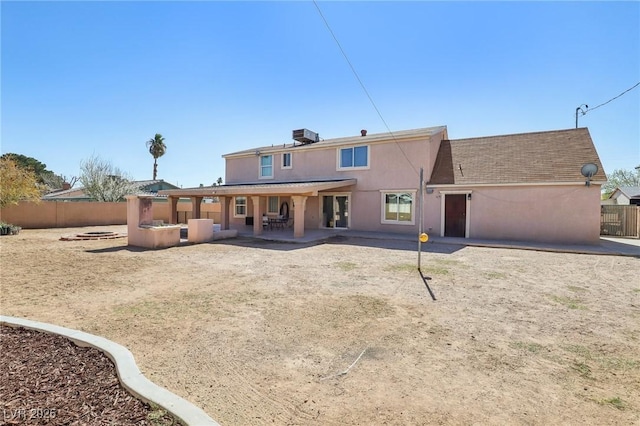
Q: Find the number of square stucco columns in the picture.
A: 5